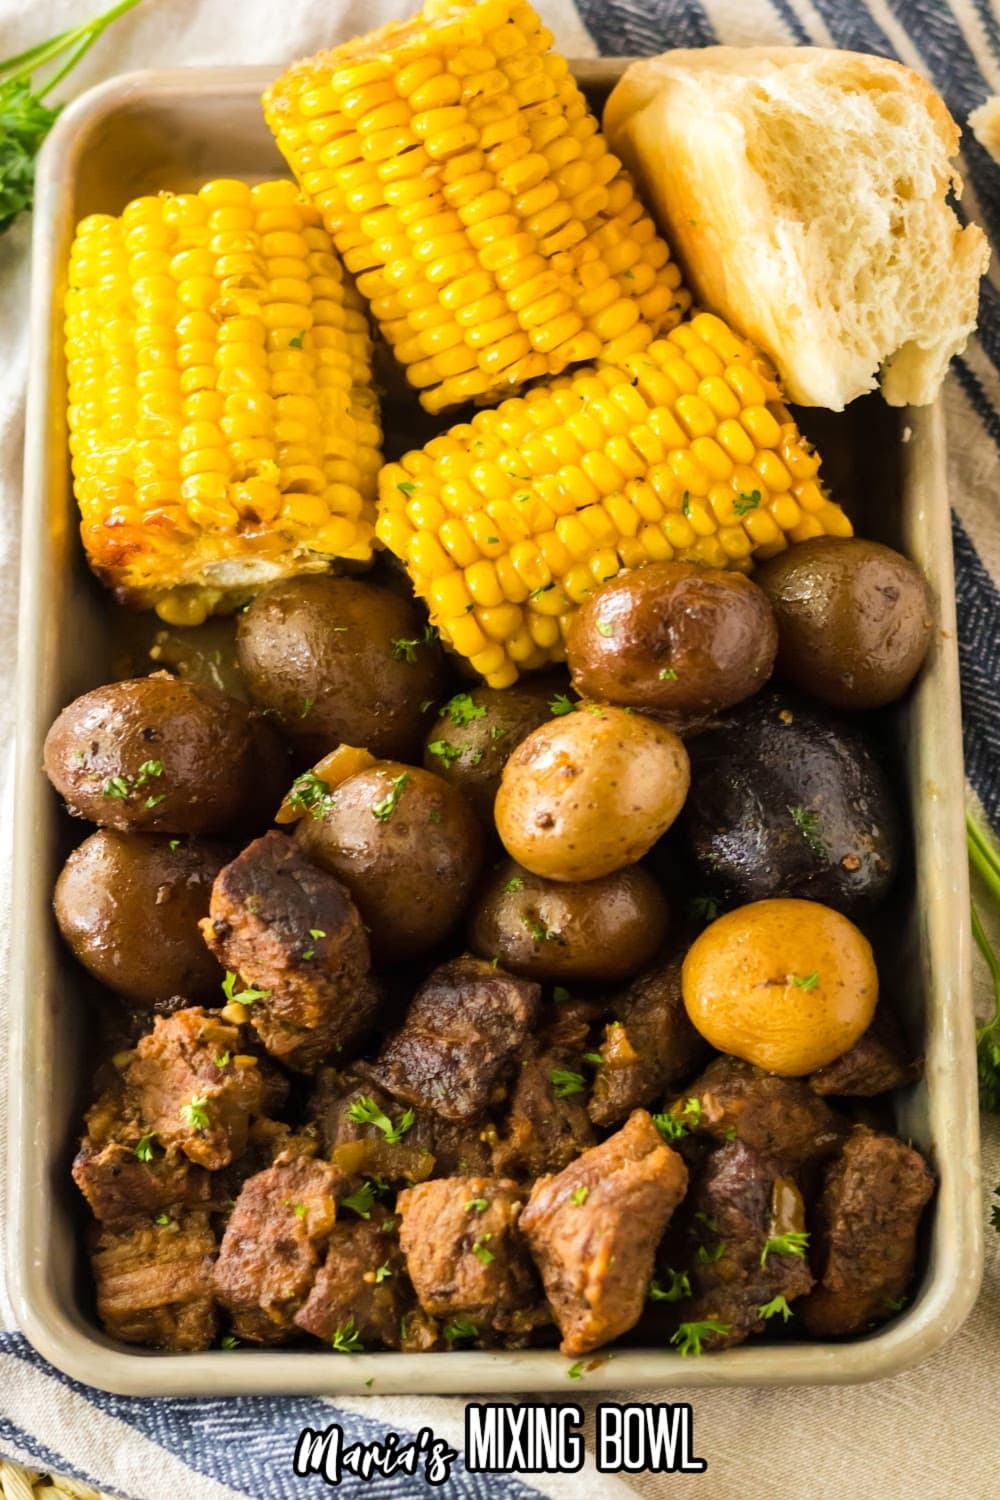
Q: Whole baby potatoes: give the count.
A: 11